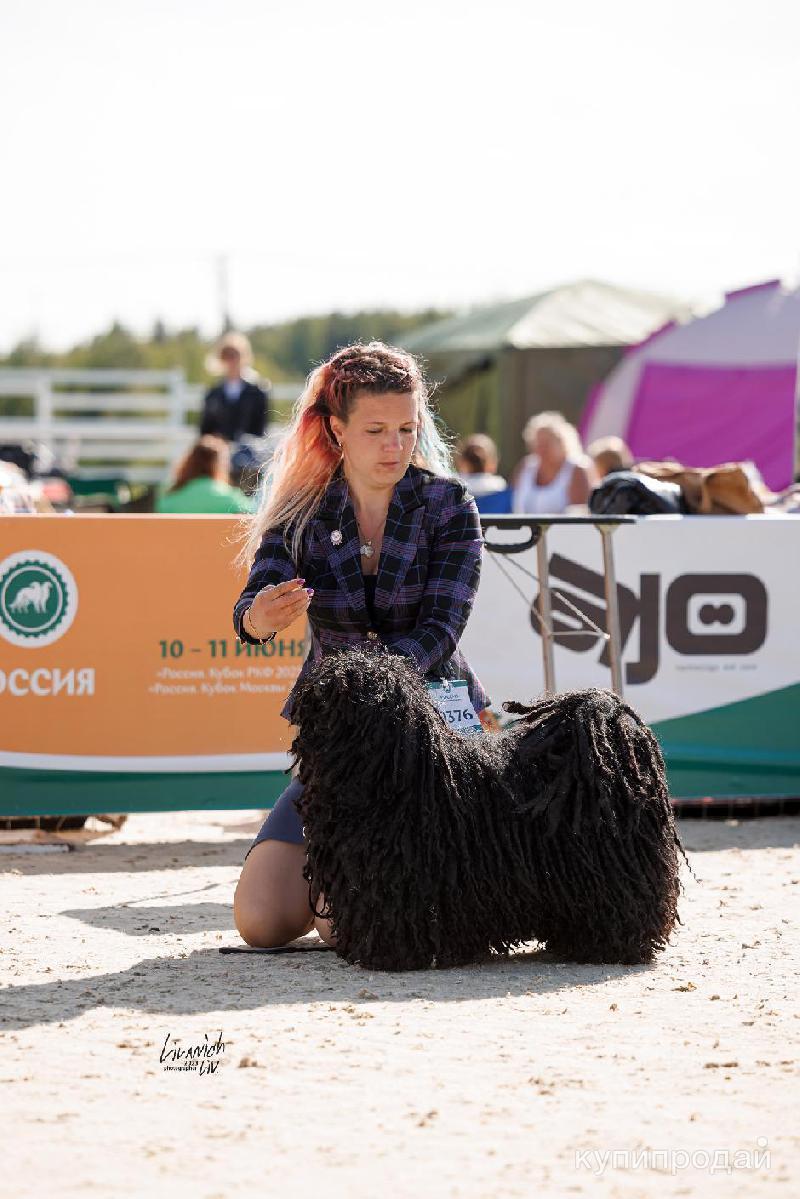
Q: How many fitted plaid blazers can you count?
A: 1